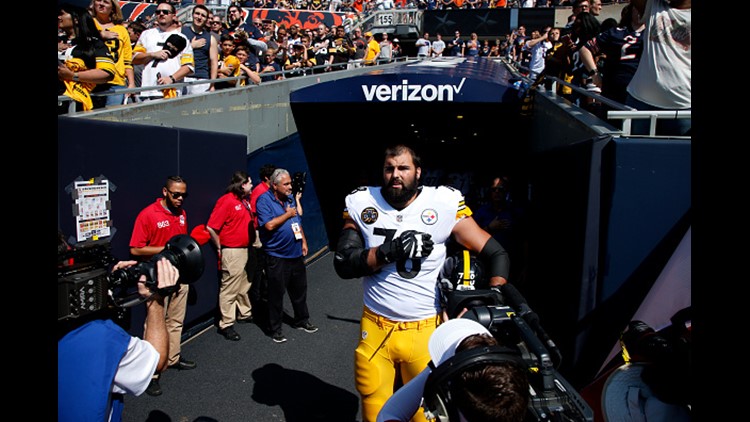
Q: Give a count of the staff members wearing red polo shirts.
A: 3